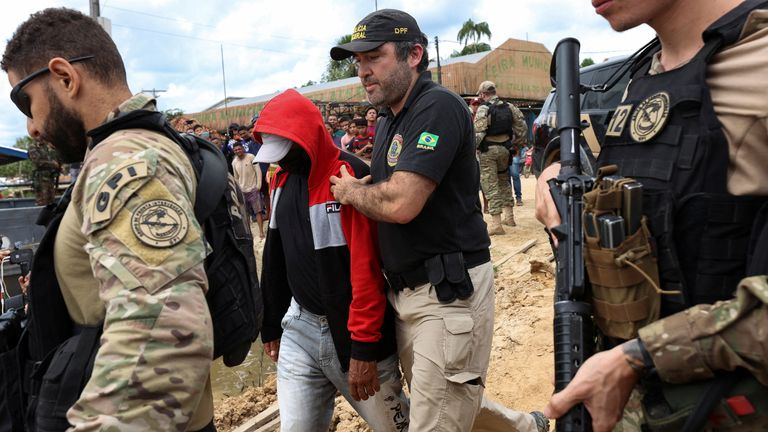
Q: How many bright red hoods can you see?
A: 1